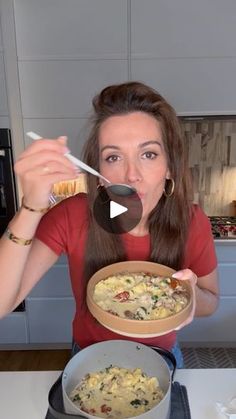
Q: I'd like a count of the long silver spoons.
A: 1